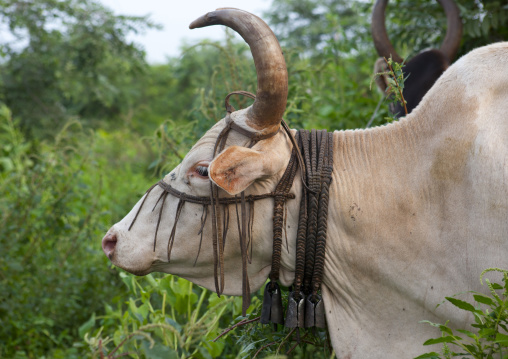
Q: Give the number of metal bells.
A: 3